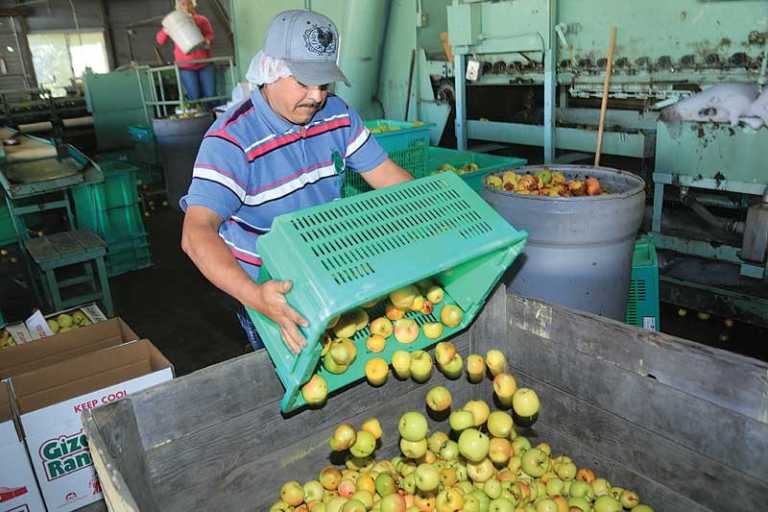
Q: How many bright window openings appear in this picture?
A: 1